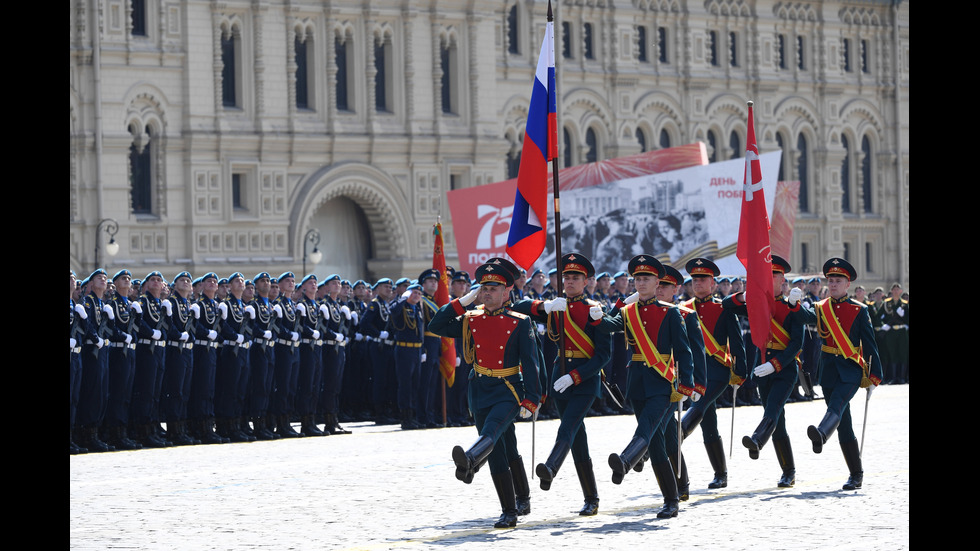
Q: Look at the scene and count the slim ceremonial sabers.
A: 4